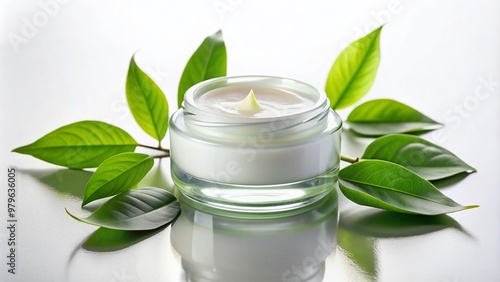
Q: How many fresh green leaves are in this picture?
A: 9